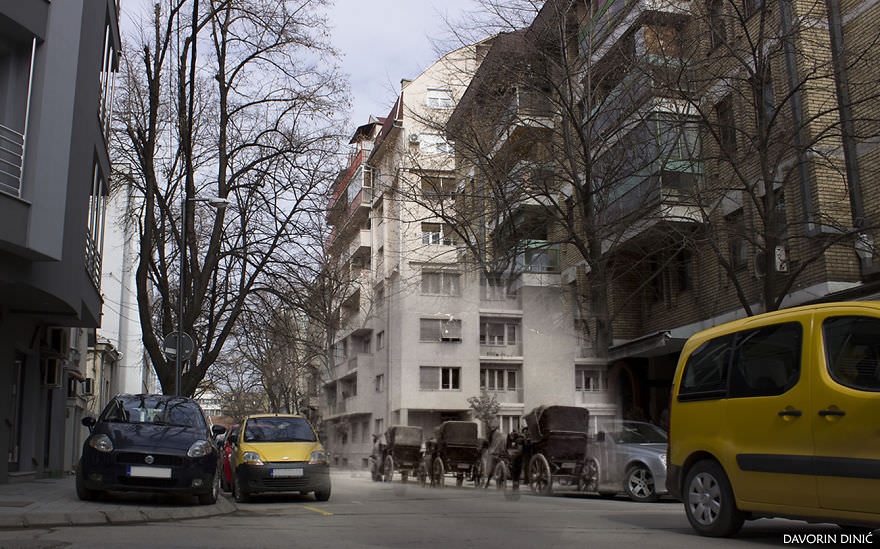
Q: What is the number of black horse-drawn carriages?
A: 3